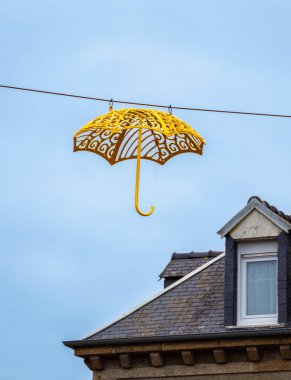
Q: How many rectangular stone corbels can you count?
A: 7